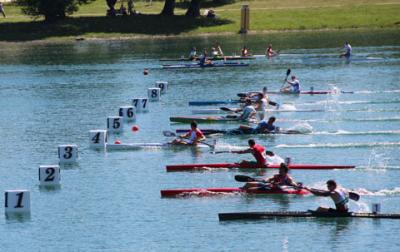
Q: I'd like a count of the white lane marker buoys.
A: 9